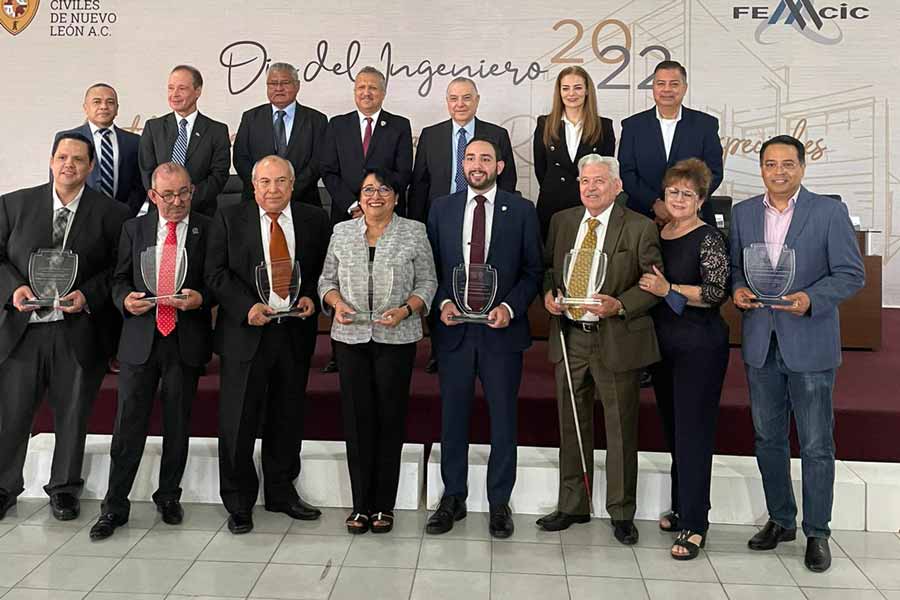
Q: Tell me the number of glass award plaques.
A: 7